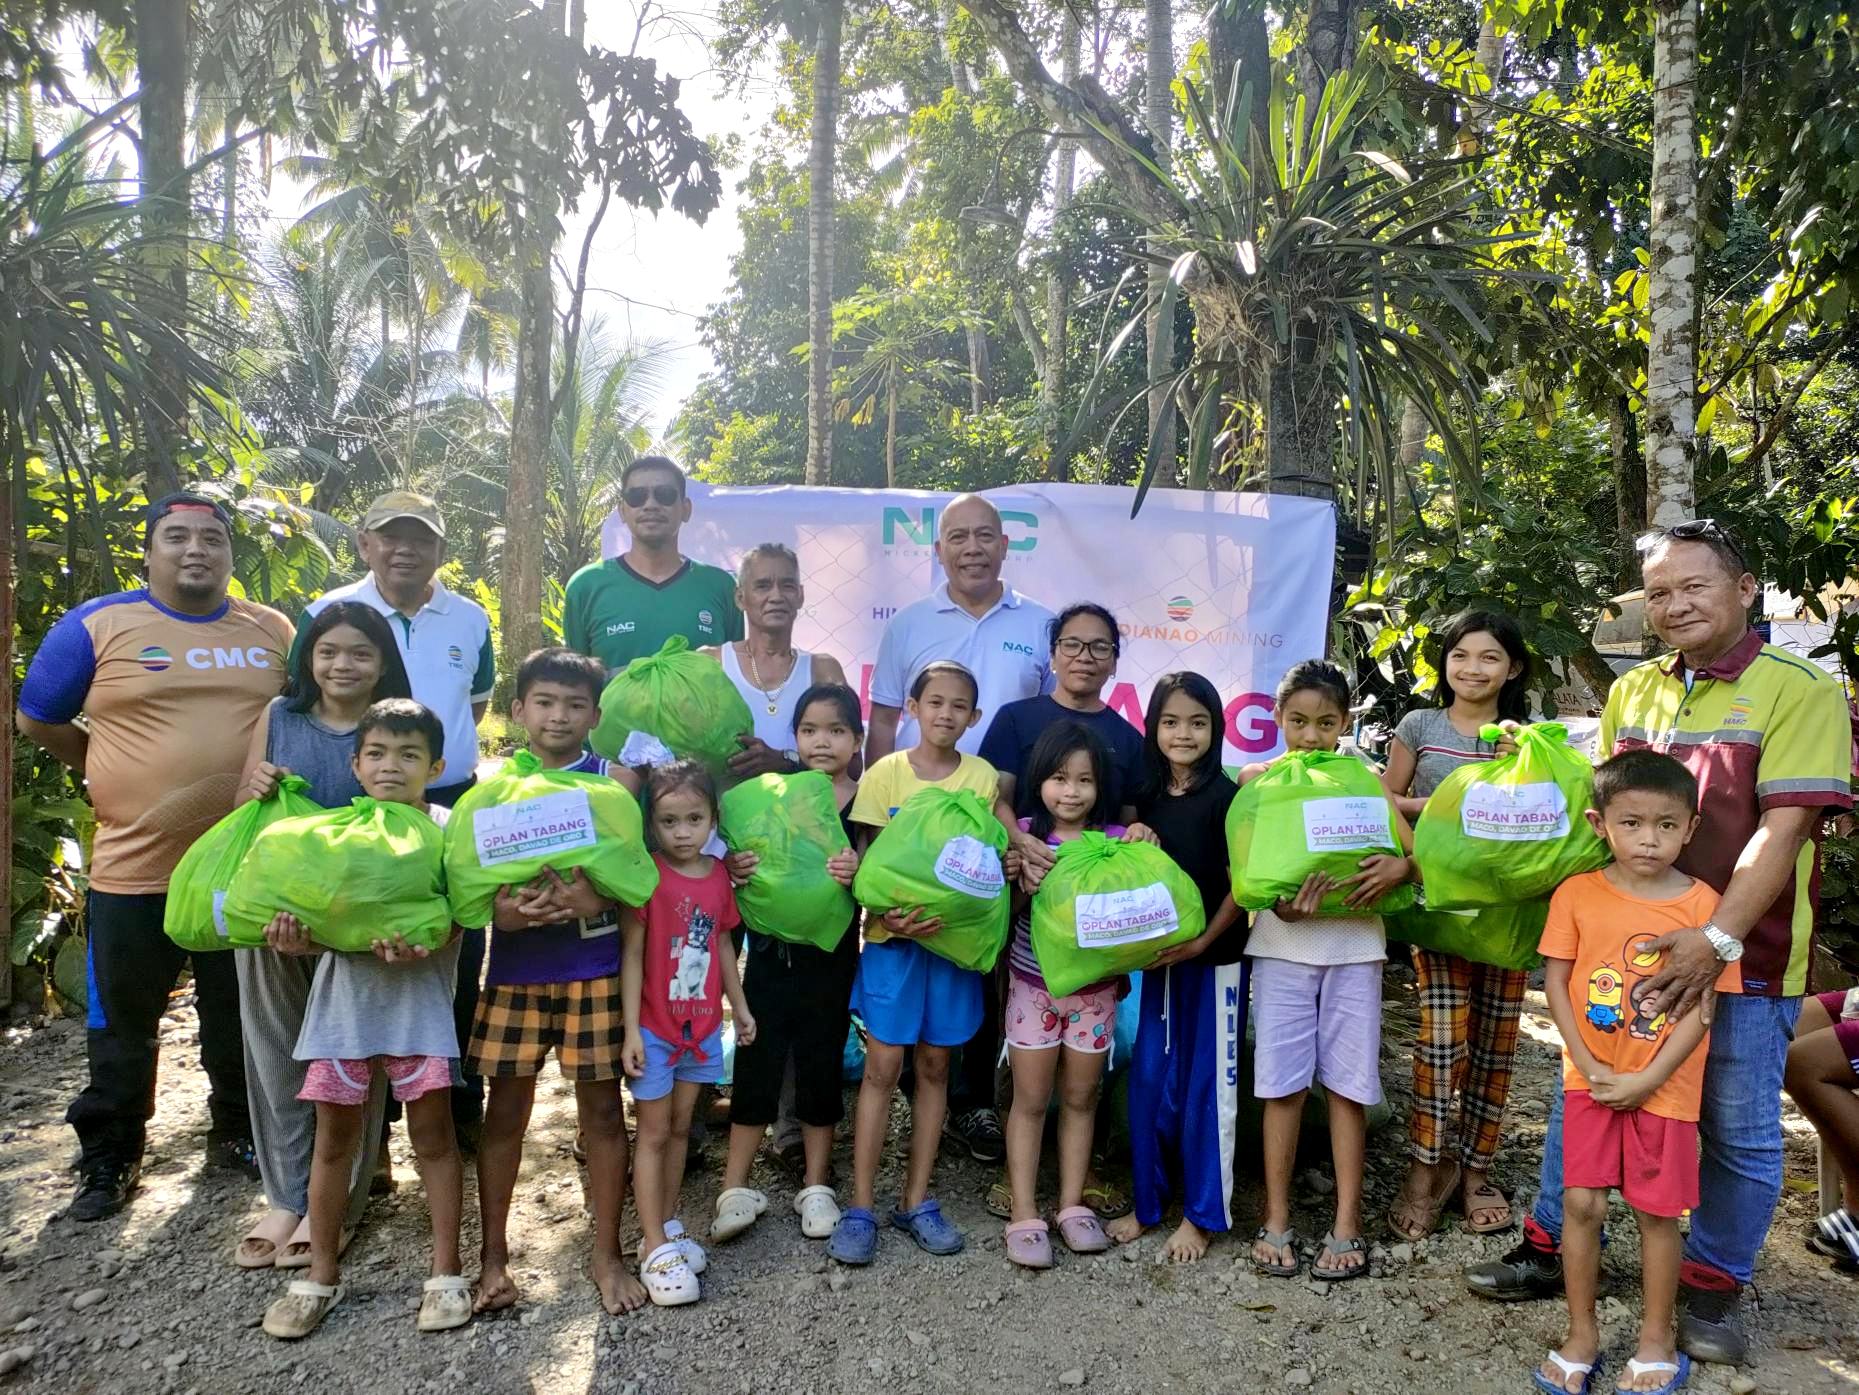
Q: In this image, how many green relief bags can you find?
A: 10